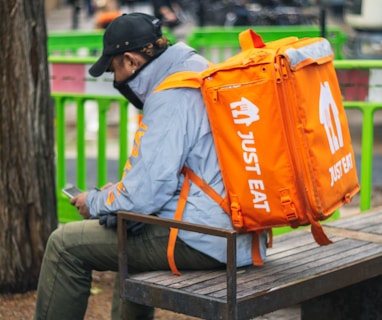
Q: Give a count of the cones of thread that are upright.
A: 0